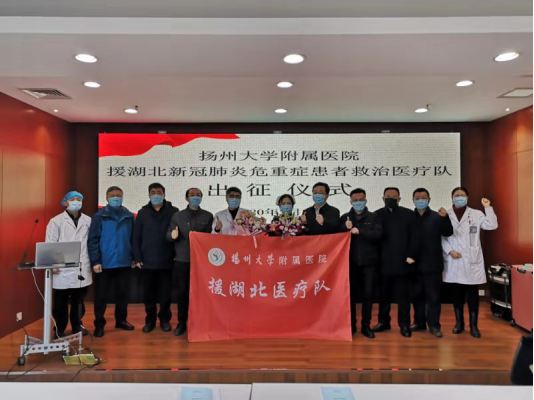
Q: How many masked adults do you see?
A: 11